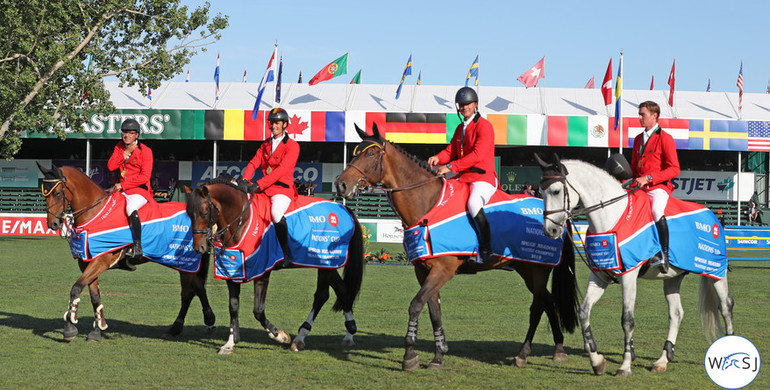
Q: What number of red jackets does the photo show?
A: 4